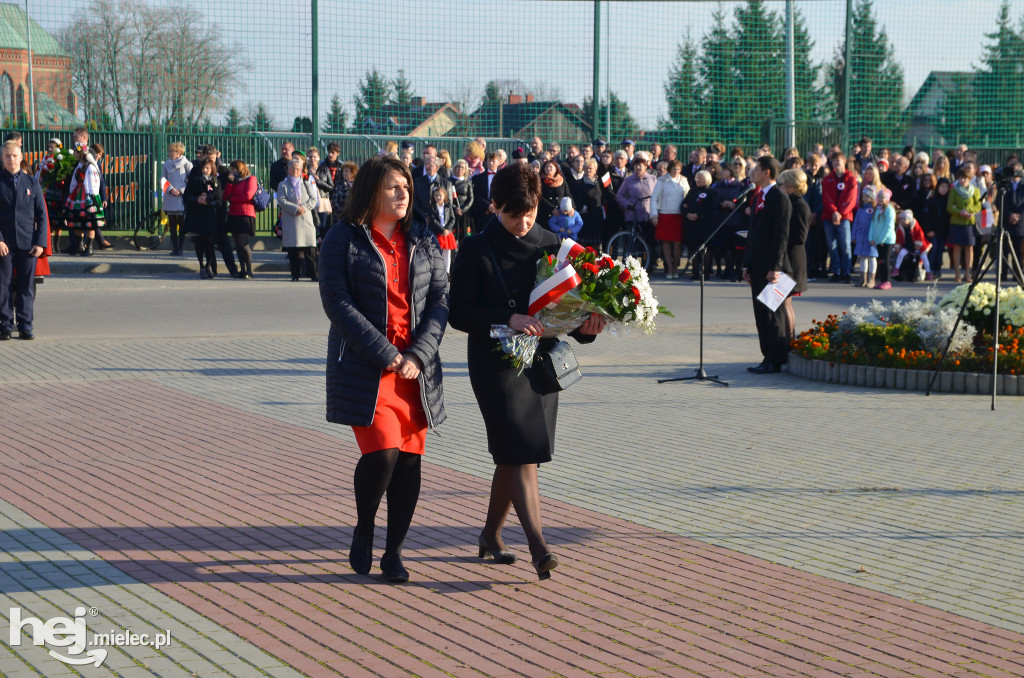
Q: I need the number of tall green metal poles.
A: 3